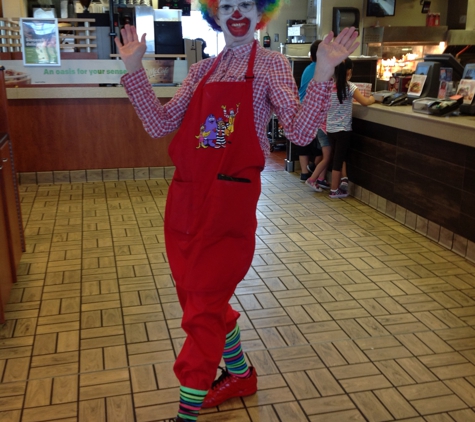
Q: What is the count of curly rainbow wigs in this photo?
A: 1